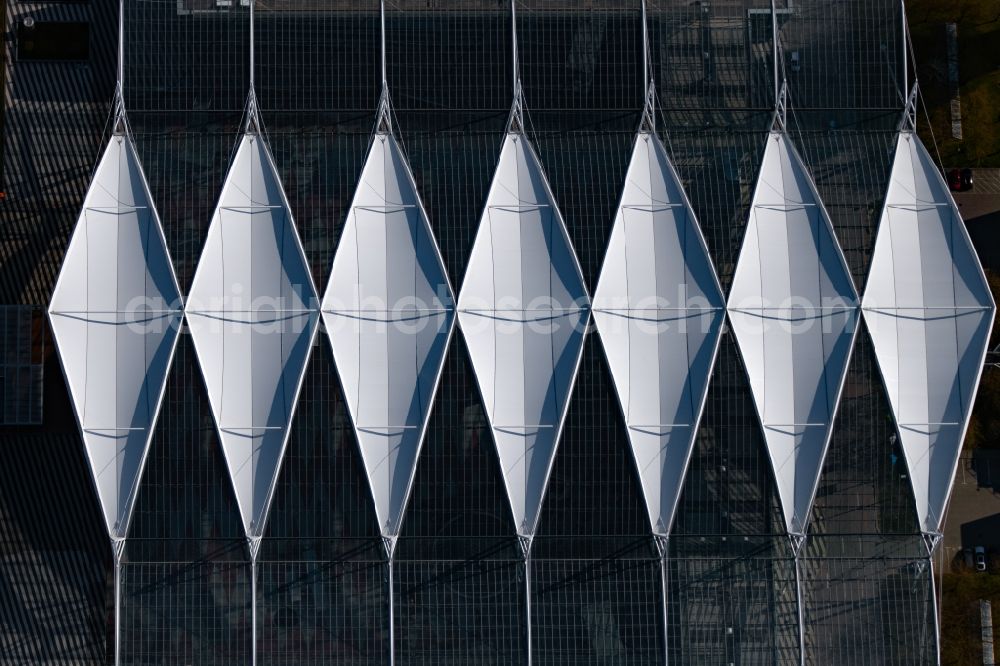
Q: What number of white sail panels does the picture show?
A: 7